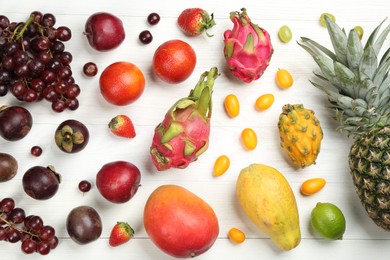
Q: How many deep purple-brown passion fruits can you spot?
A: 2